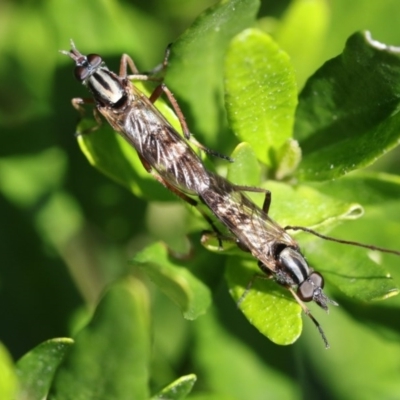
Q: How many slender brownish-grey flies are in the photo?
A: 2